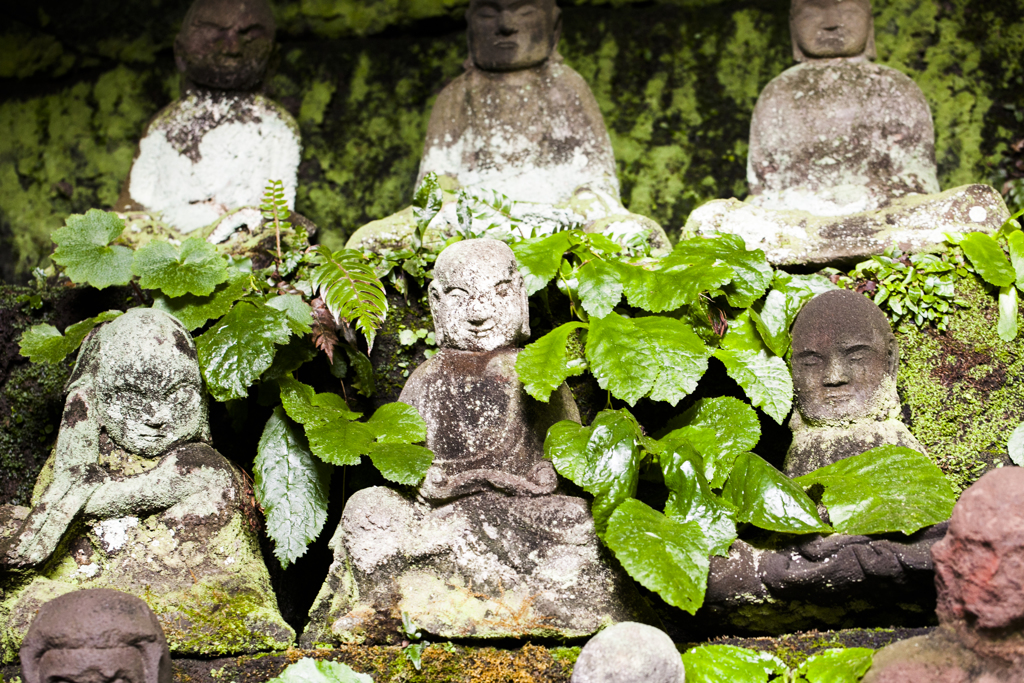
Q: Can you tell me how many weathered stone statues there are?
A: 9